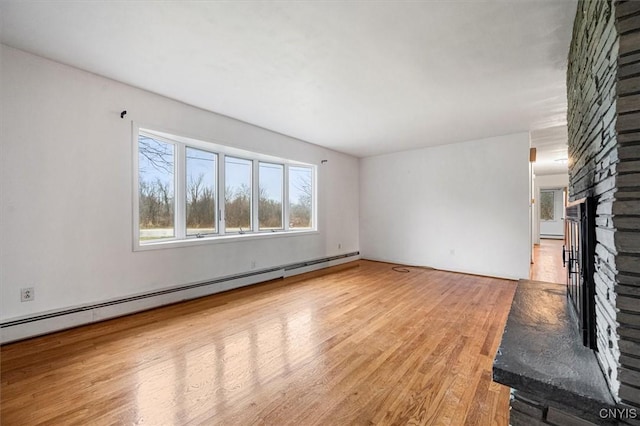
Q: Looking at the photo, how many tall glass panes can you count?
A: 5